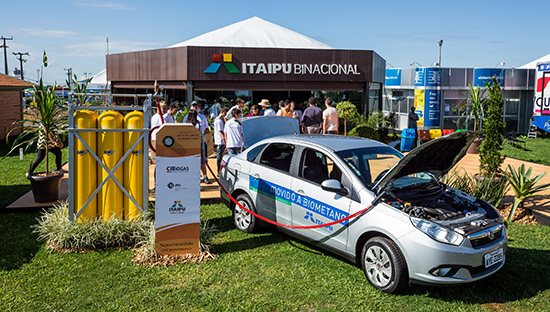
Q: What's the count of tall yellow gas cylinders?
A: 3